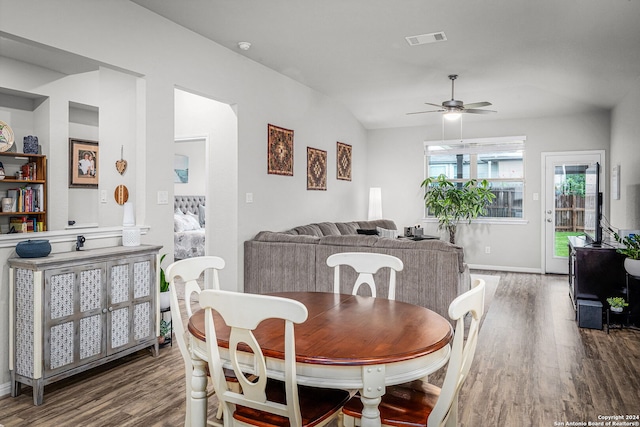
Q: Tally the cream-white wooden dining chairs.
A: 4